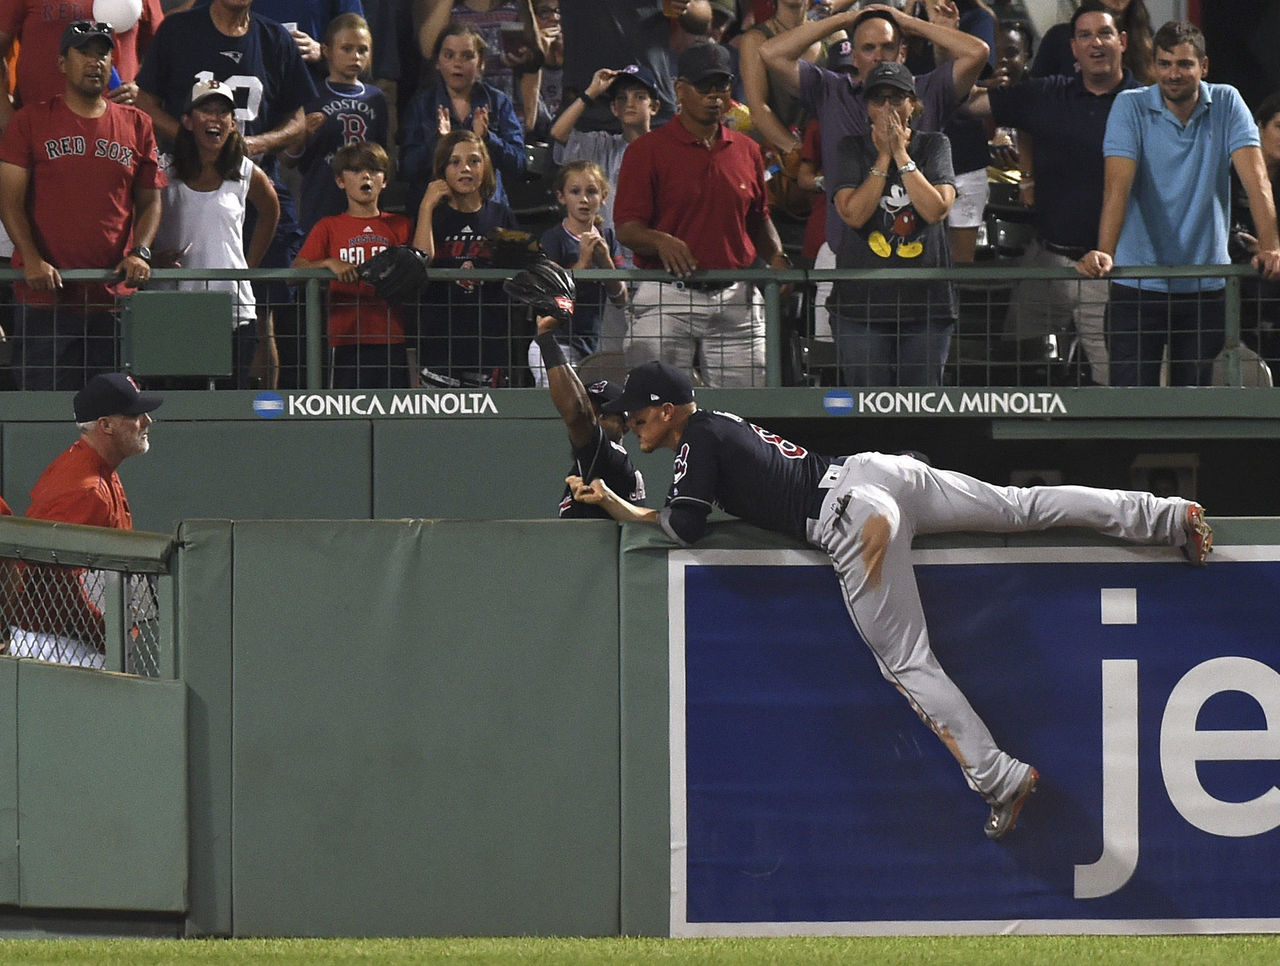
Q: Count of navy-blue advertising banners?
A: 1